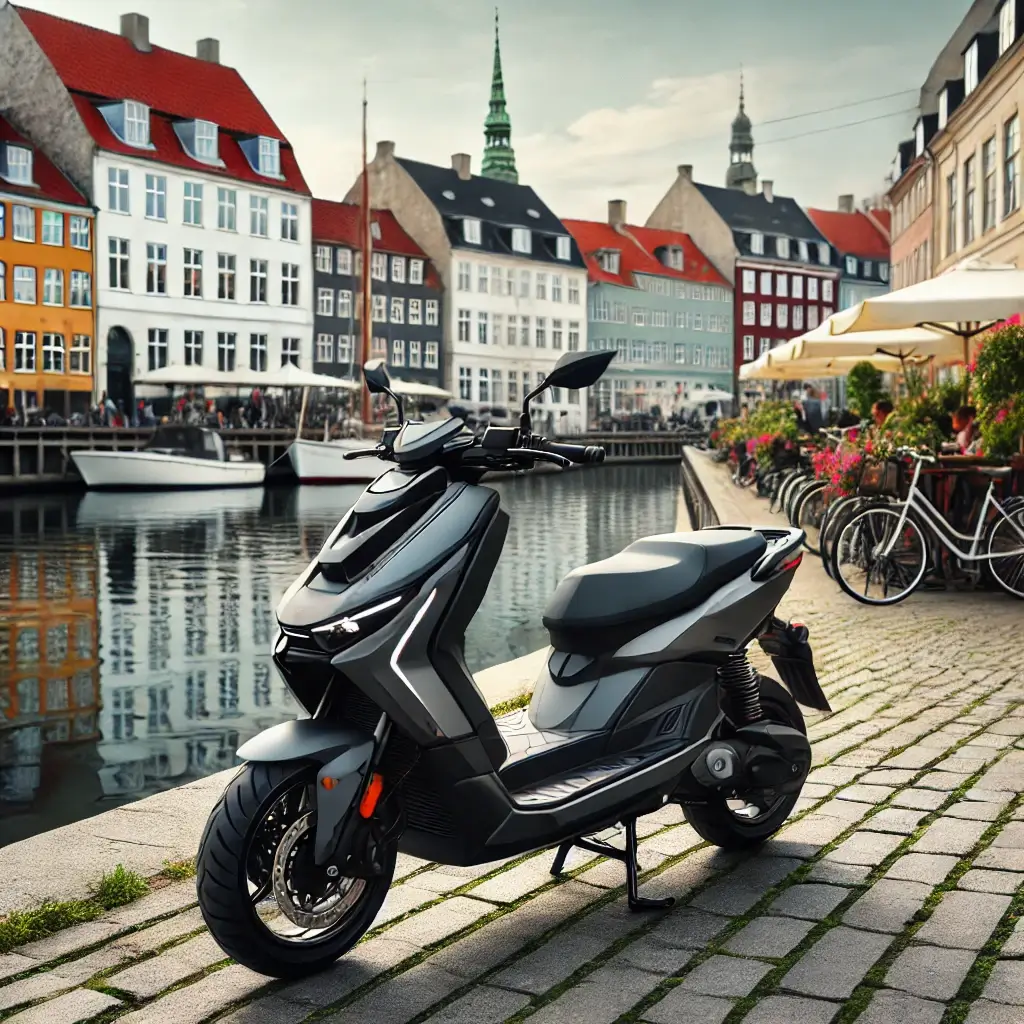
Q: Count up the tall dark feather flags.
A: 0